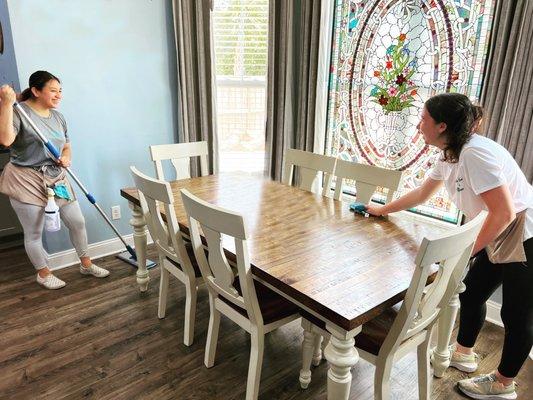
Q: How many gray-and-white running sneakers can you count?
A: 2